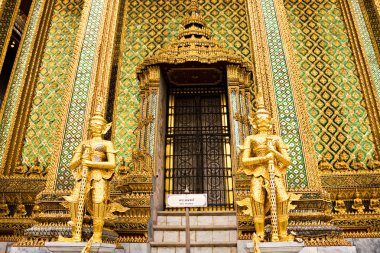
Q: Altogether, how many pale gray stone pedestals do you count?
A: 2